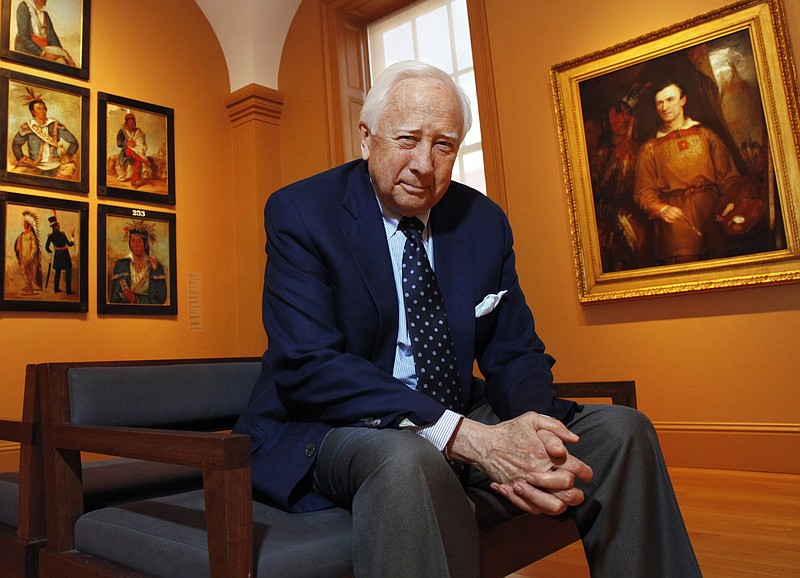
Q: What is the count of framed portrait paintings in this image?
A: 6